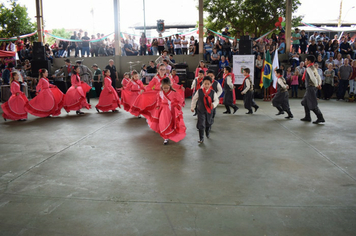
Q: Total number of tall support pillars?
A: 4